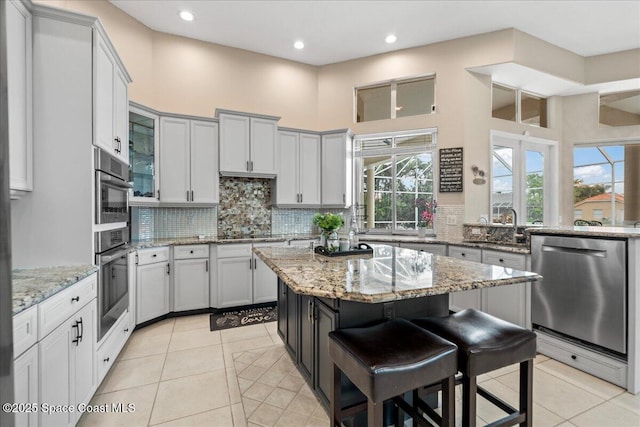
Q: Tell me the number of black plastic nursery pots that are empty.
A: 0